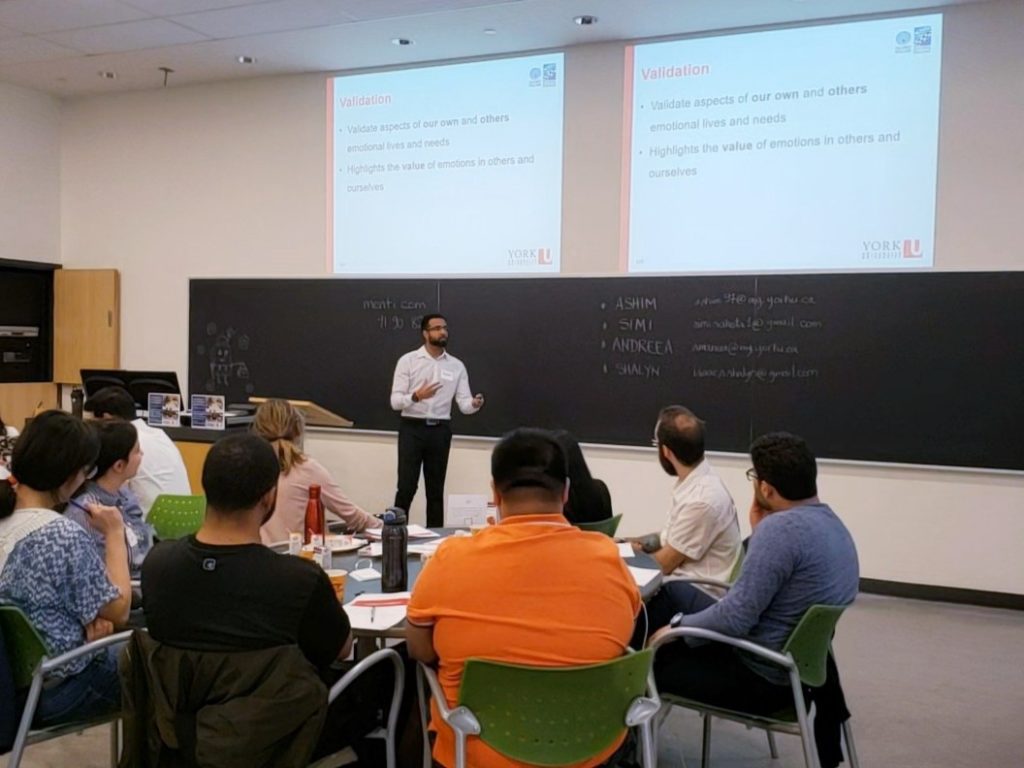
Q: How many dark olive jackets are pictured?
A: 1